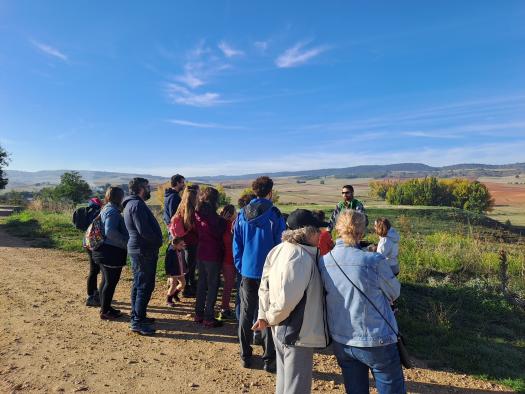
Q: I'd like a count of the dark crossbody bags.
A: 1